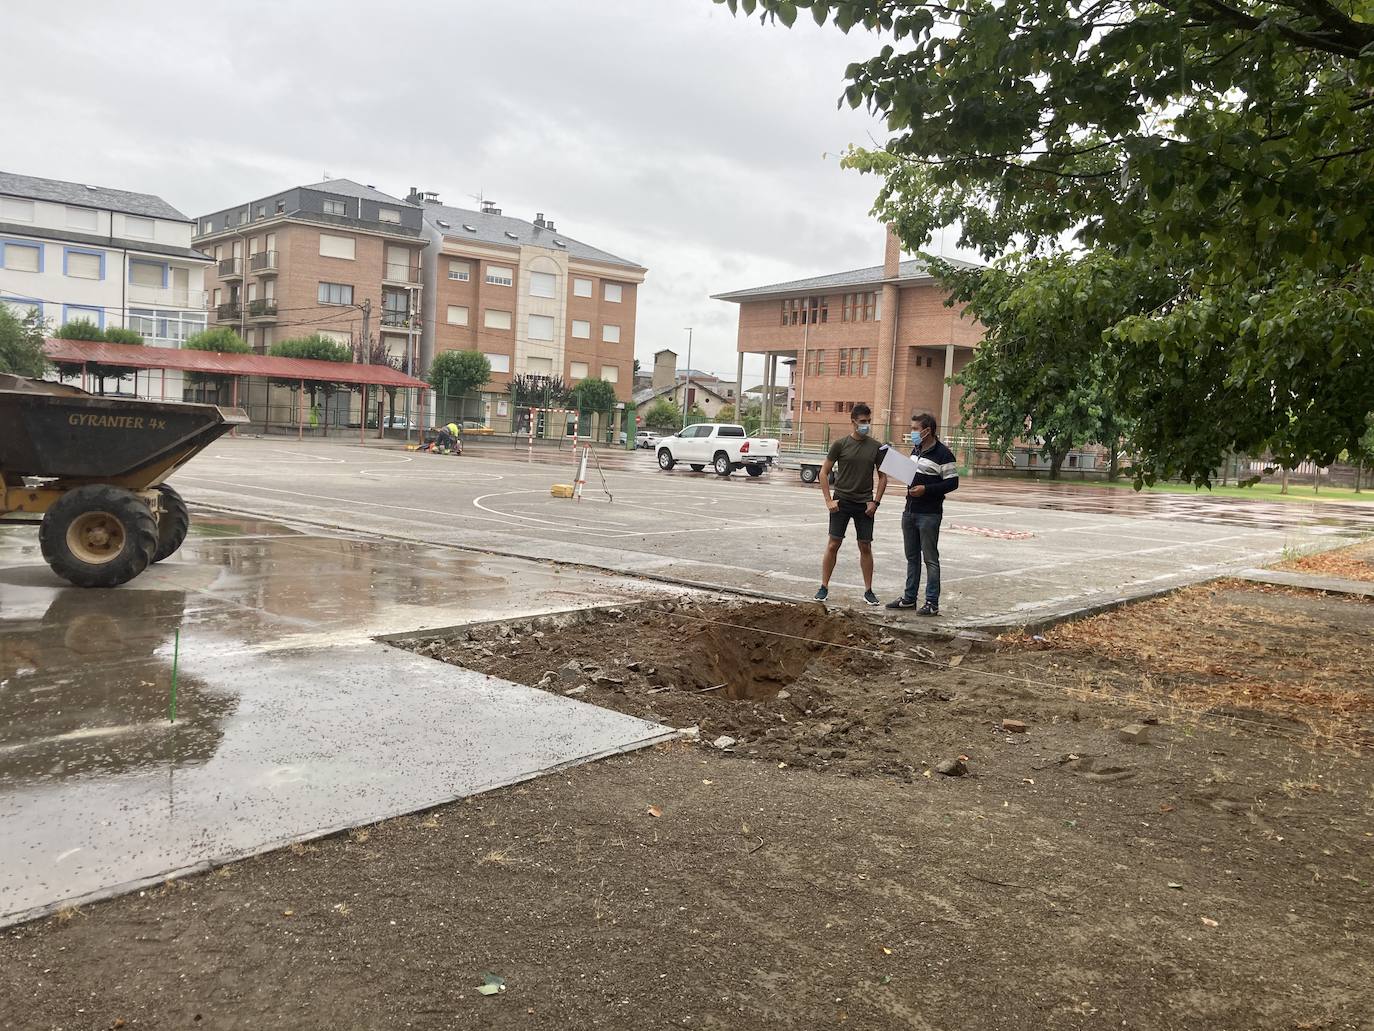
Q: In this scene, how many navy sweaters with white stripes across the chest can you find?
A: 1